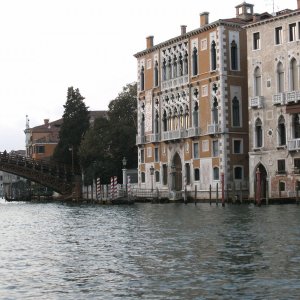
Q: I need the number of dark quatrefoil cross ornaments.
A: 8